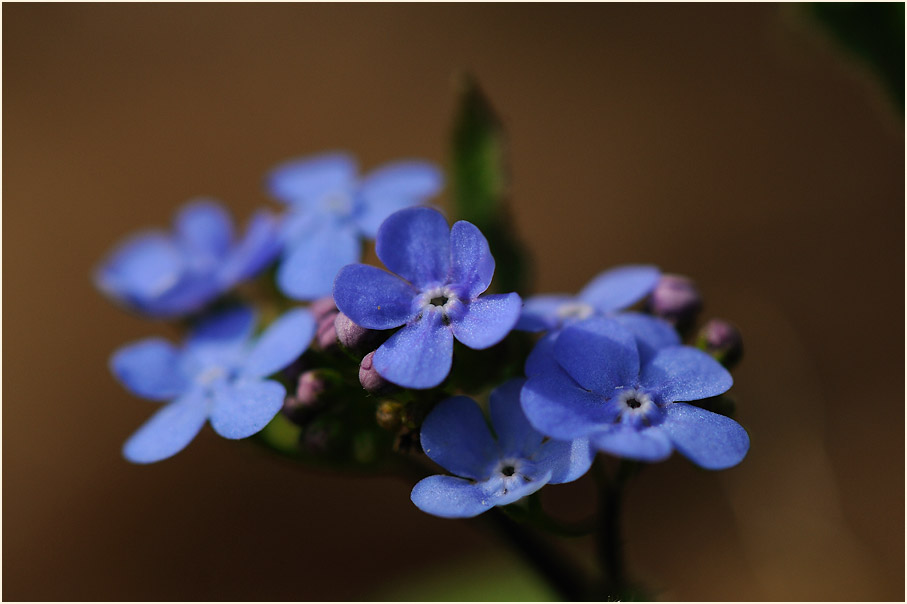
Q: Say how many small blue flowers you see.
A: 7